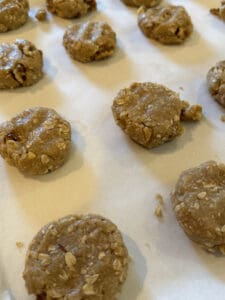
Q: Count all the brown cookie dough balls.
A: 12